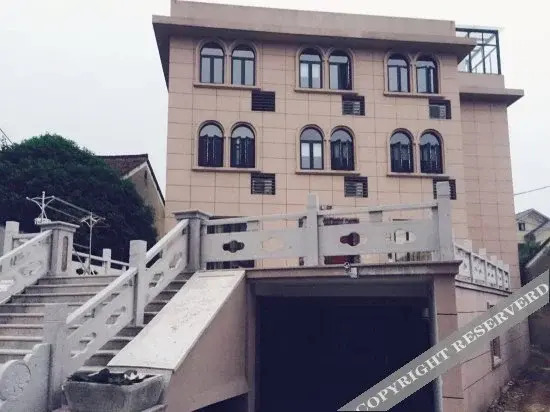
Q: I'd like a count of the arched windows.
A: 12